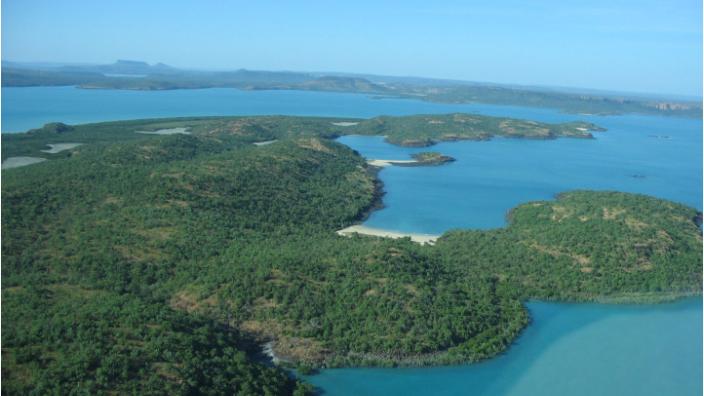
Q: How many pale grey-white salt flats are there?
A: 5